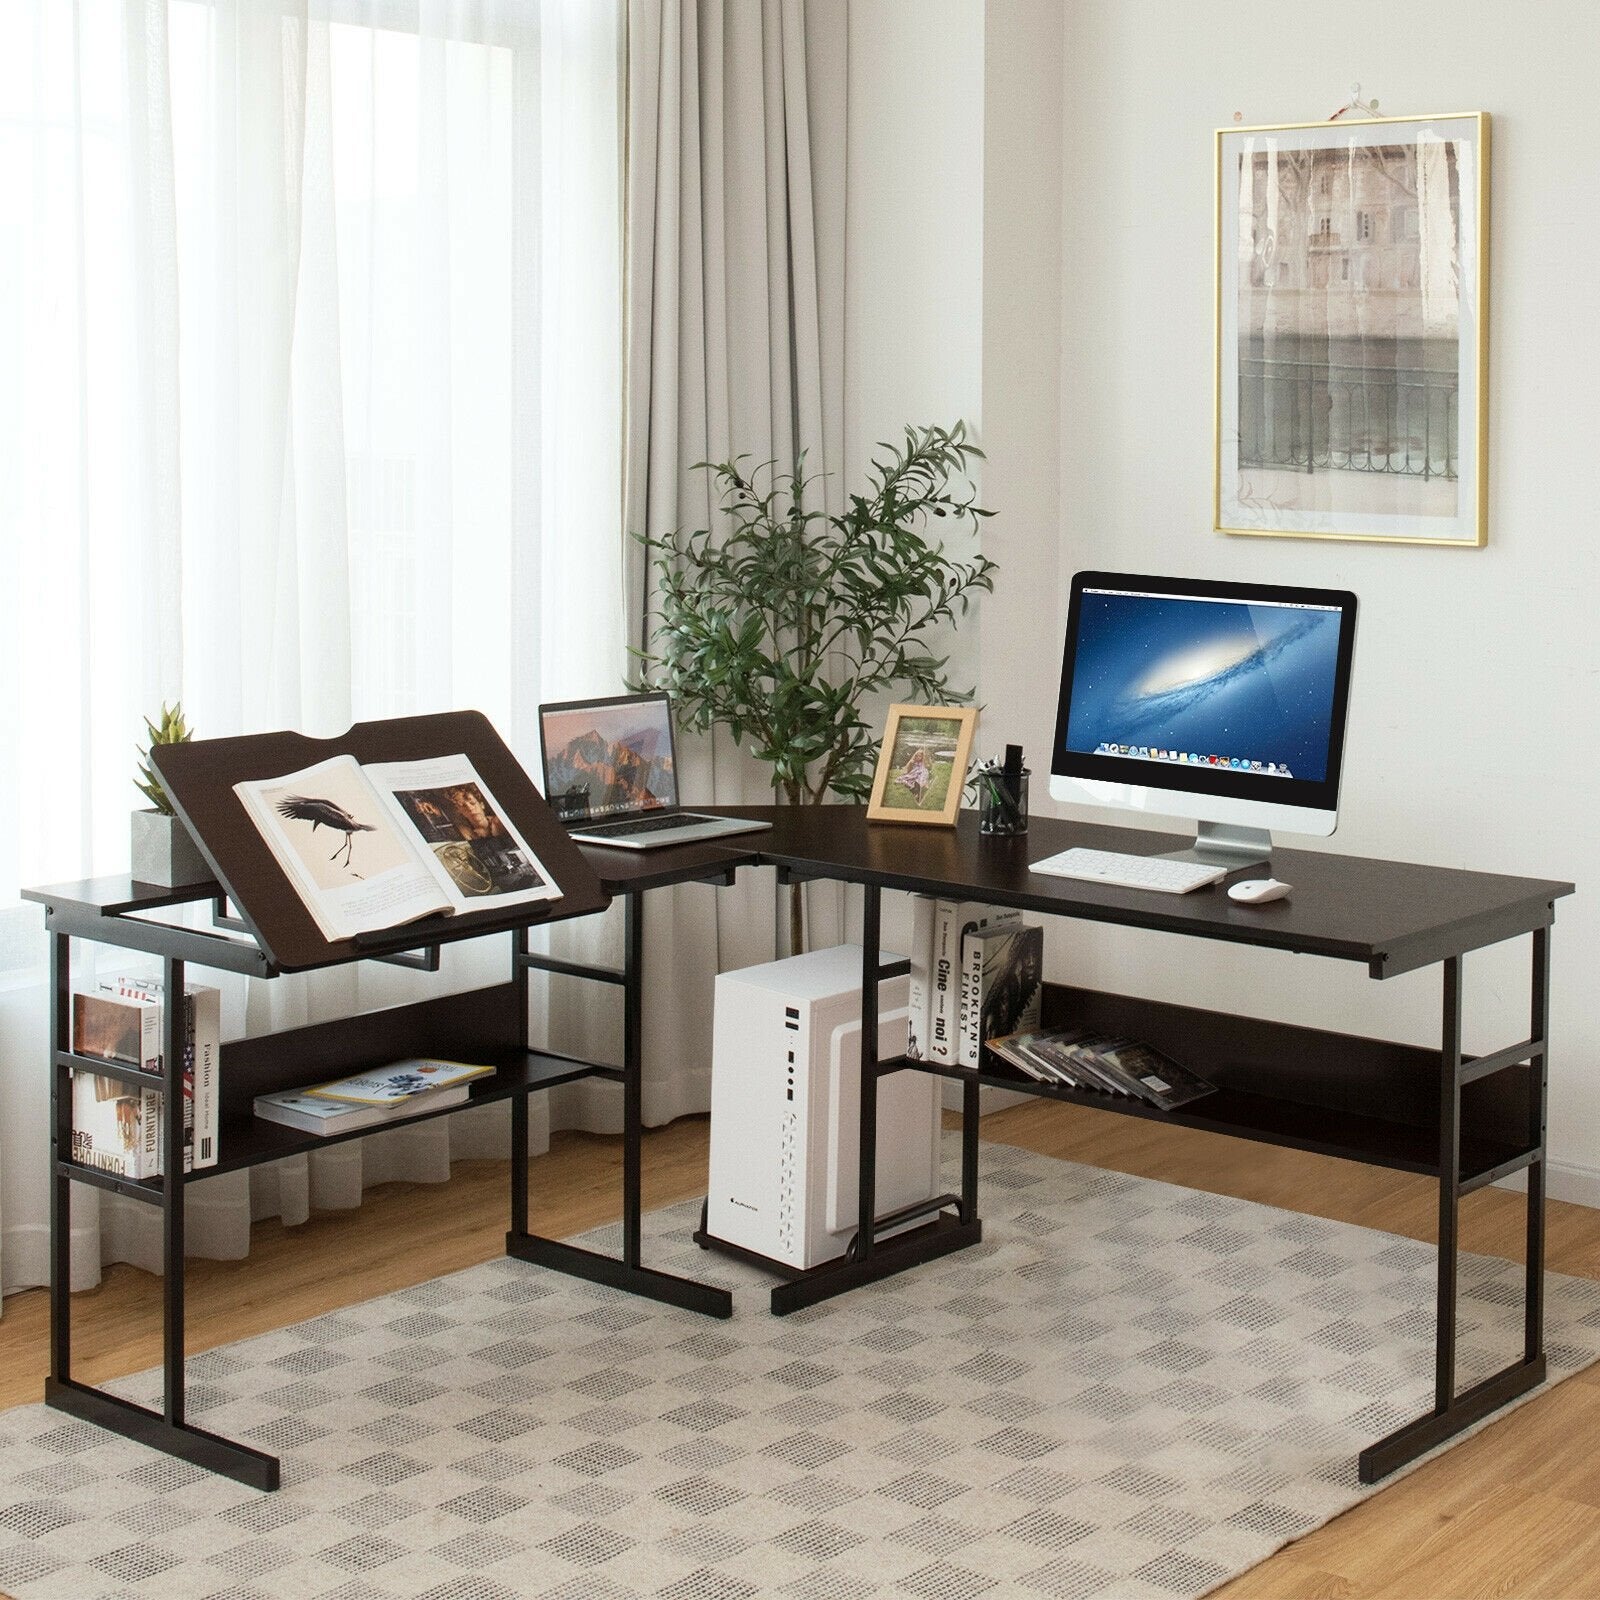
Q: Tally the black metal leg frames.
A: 4